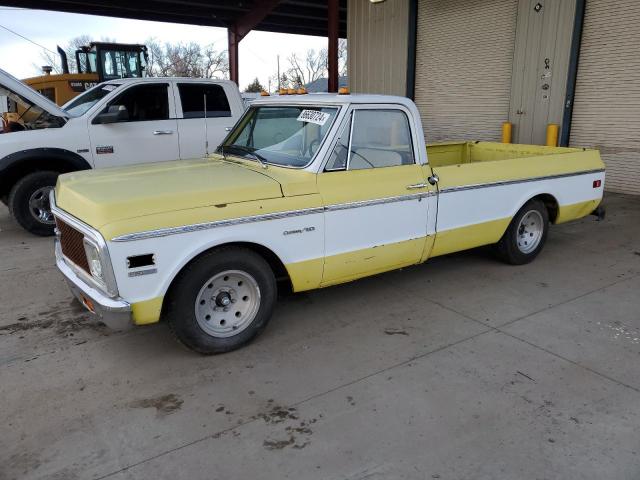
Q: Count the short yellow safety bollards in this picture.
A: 2